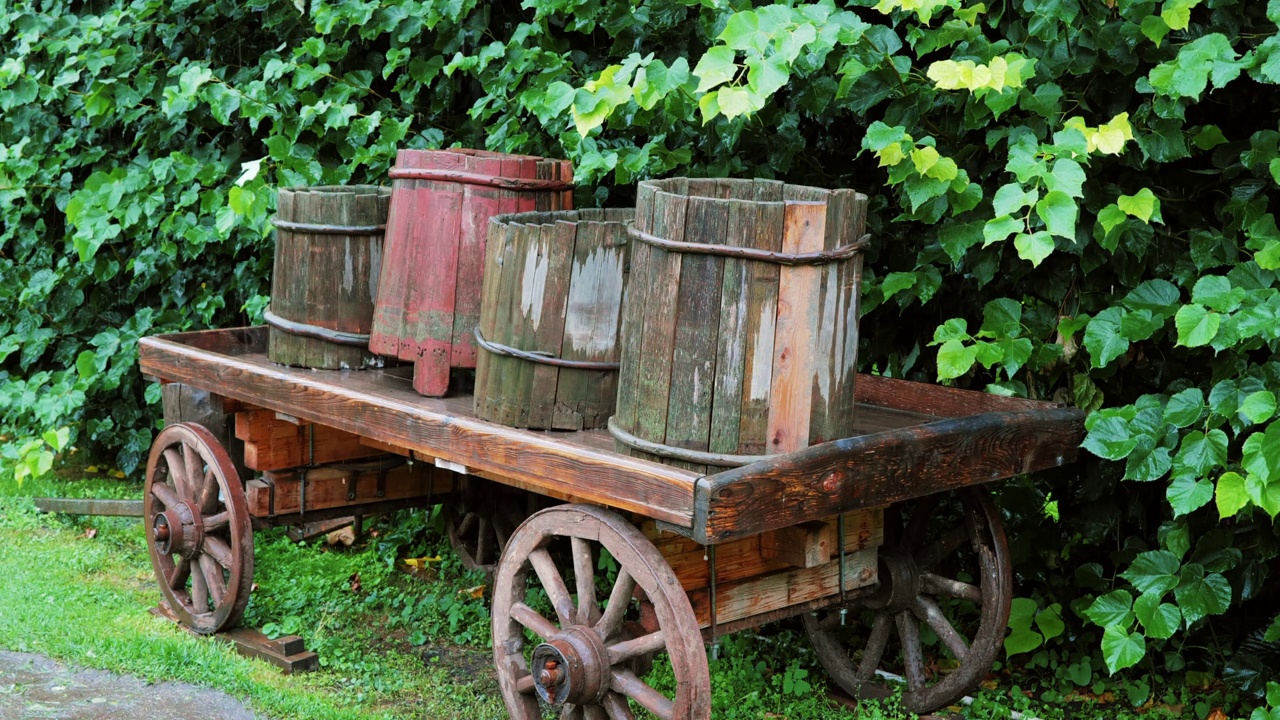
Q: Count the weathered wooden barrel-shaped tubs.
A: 4